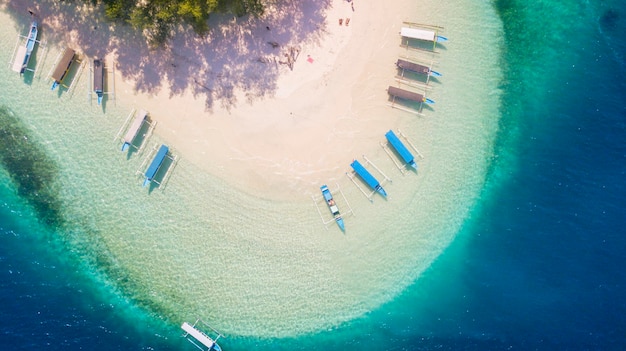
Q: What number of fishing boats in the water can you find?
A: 12